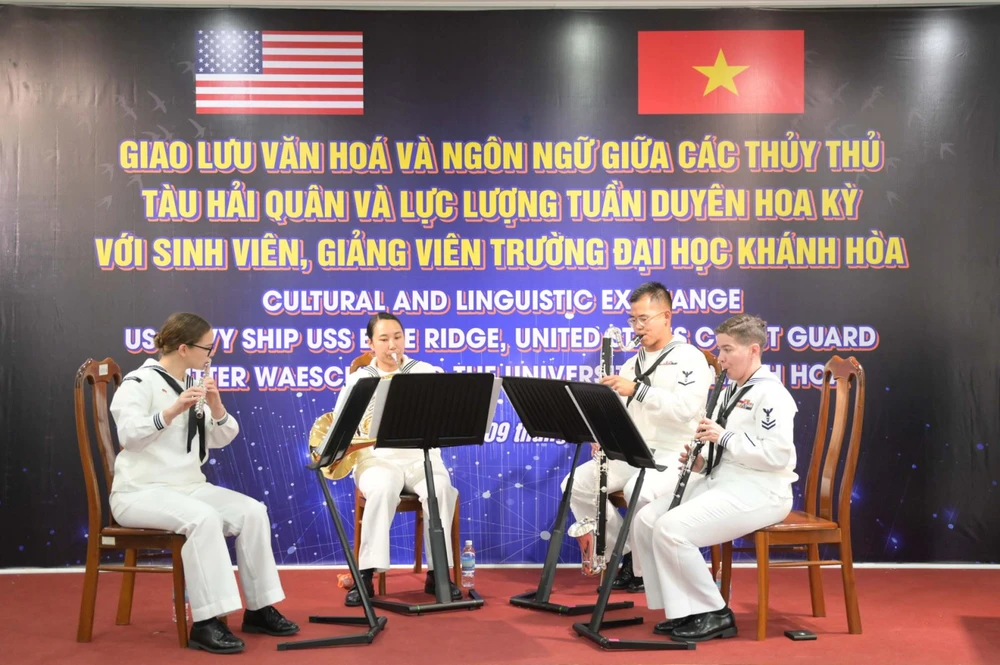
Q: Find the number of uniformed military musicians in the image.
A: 4